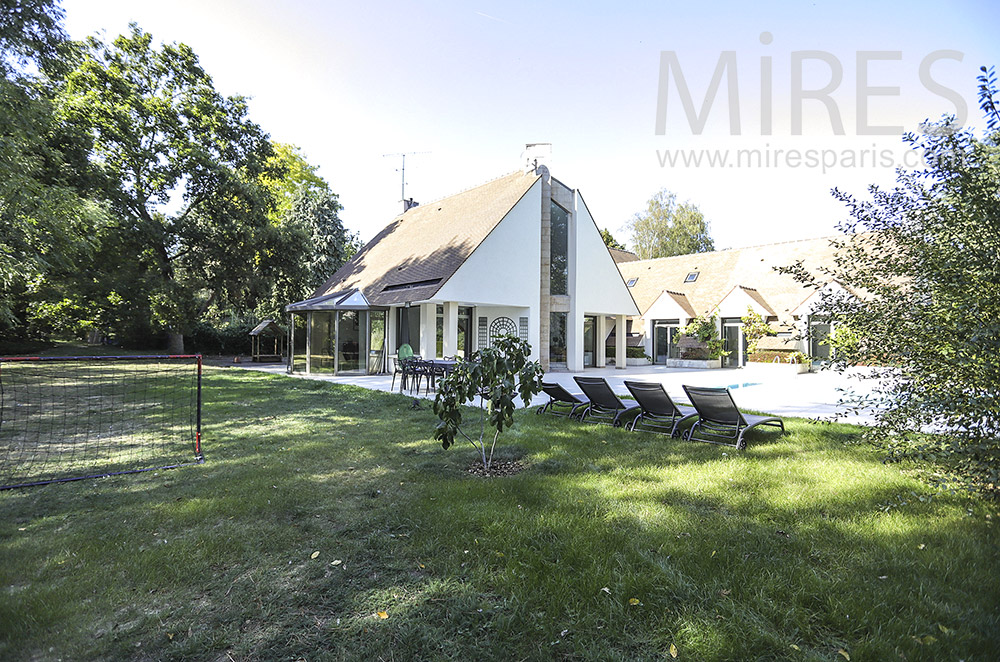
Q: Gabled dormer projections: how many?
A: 3